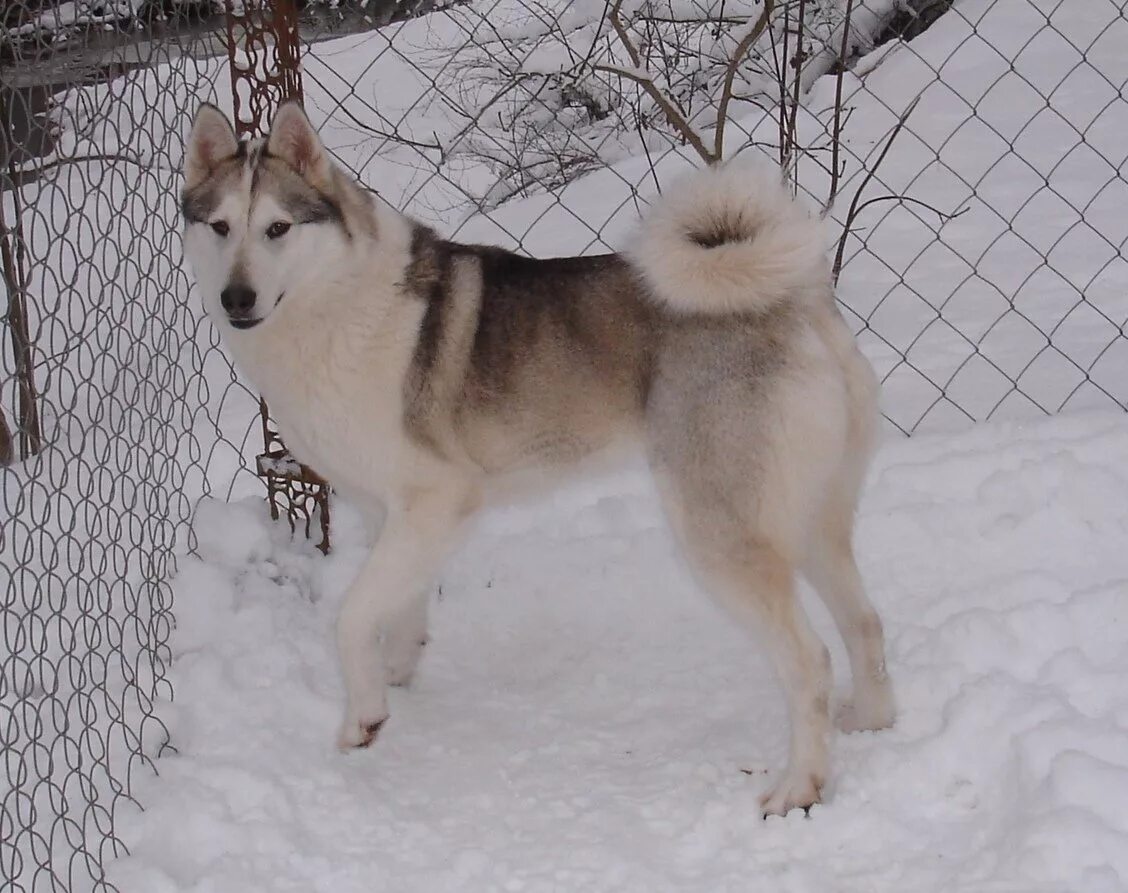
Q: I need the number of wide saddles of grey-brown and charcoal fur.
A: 1